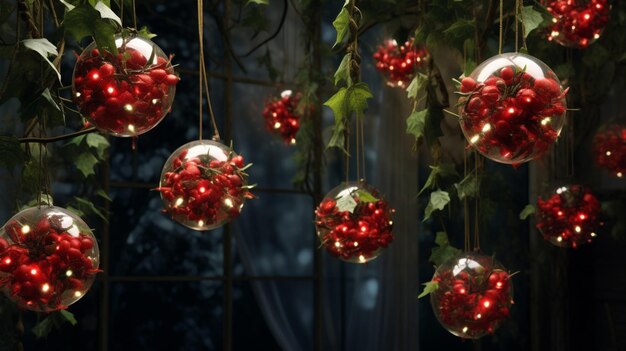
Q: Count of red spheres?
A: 11